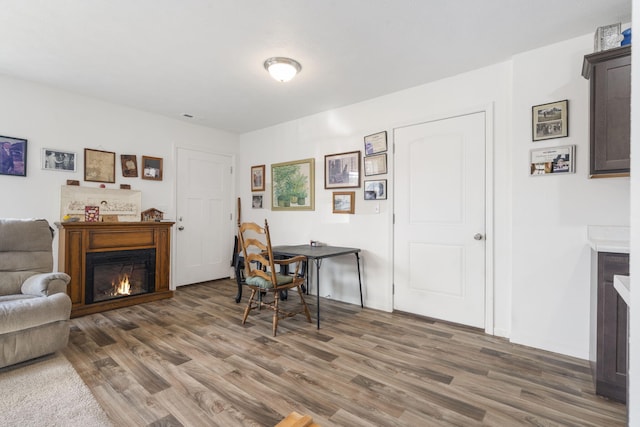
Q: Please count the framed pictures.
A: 15